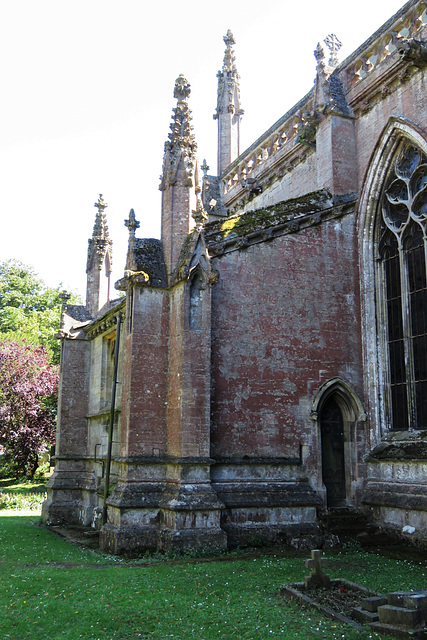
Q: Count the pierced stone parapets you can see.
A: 2